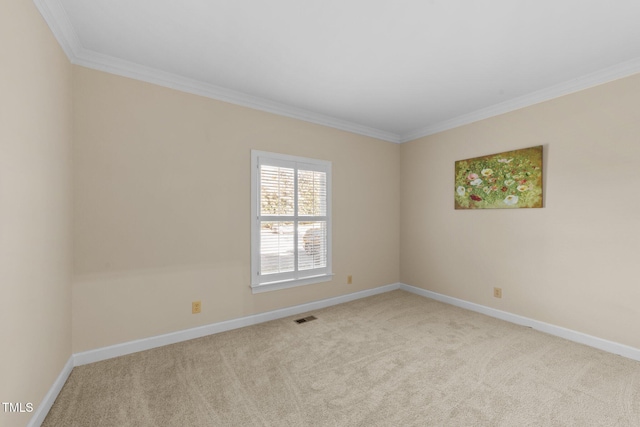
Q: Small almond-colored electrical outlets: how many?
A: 3